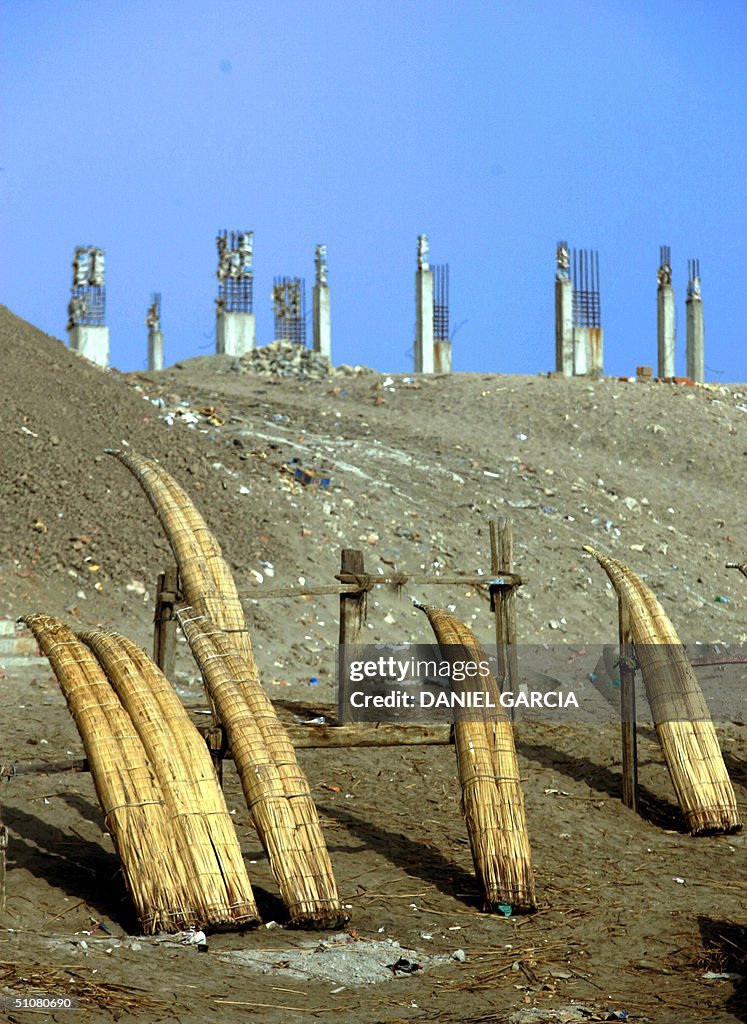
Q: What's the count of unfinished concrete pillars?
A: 11